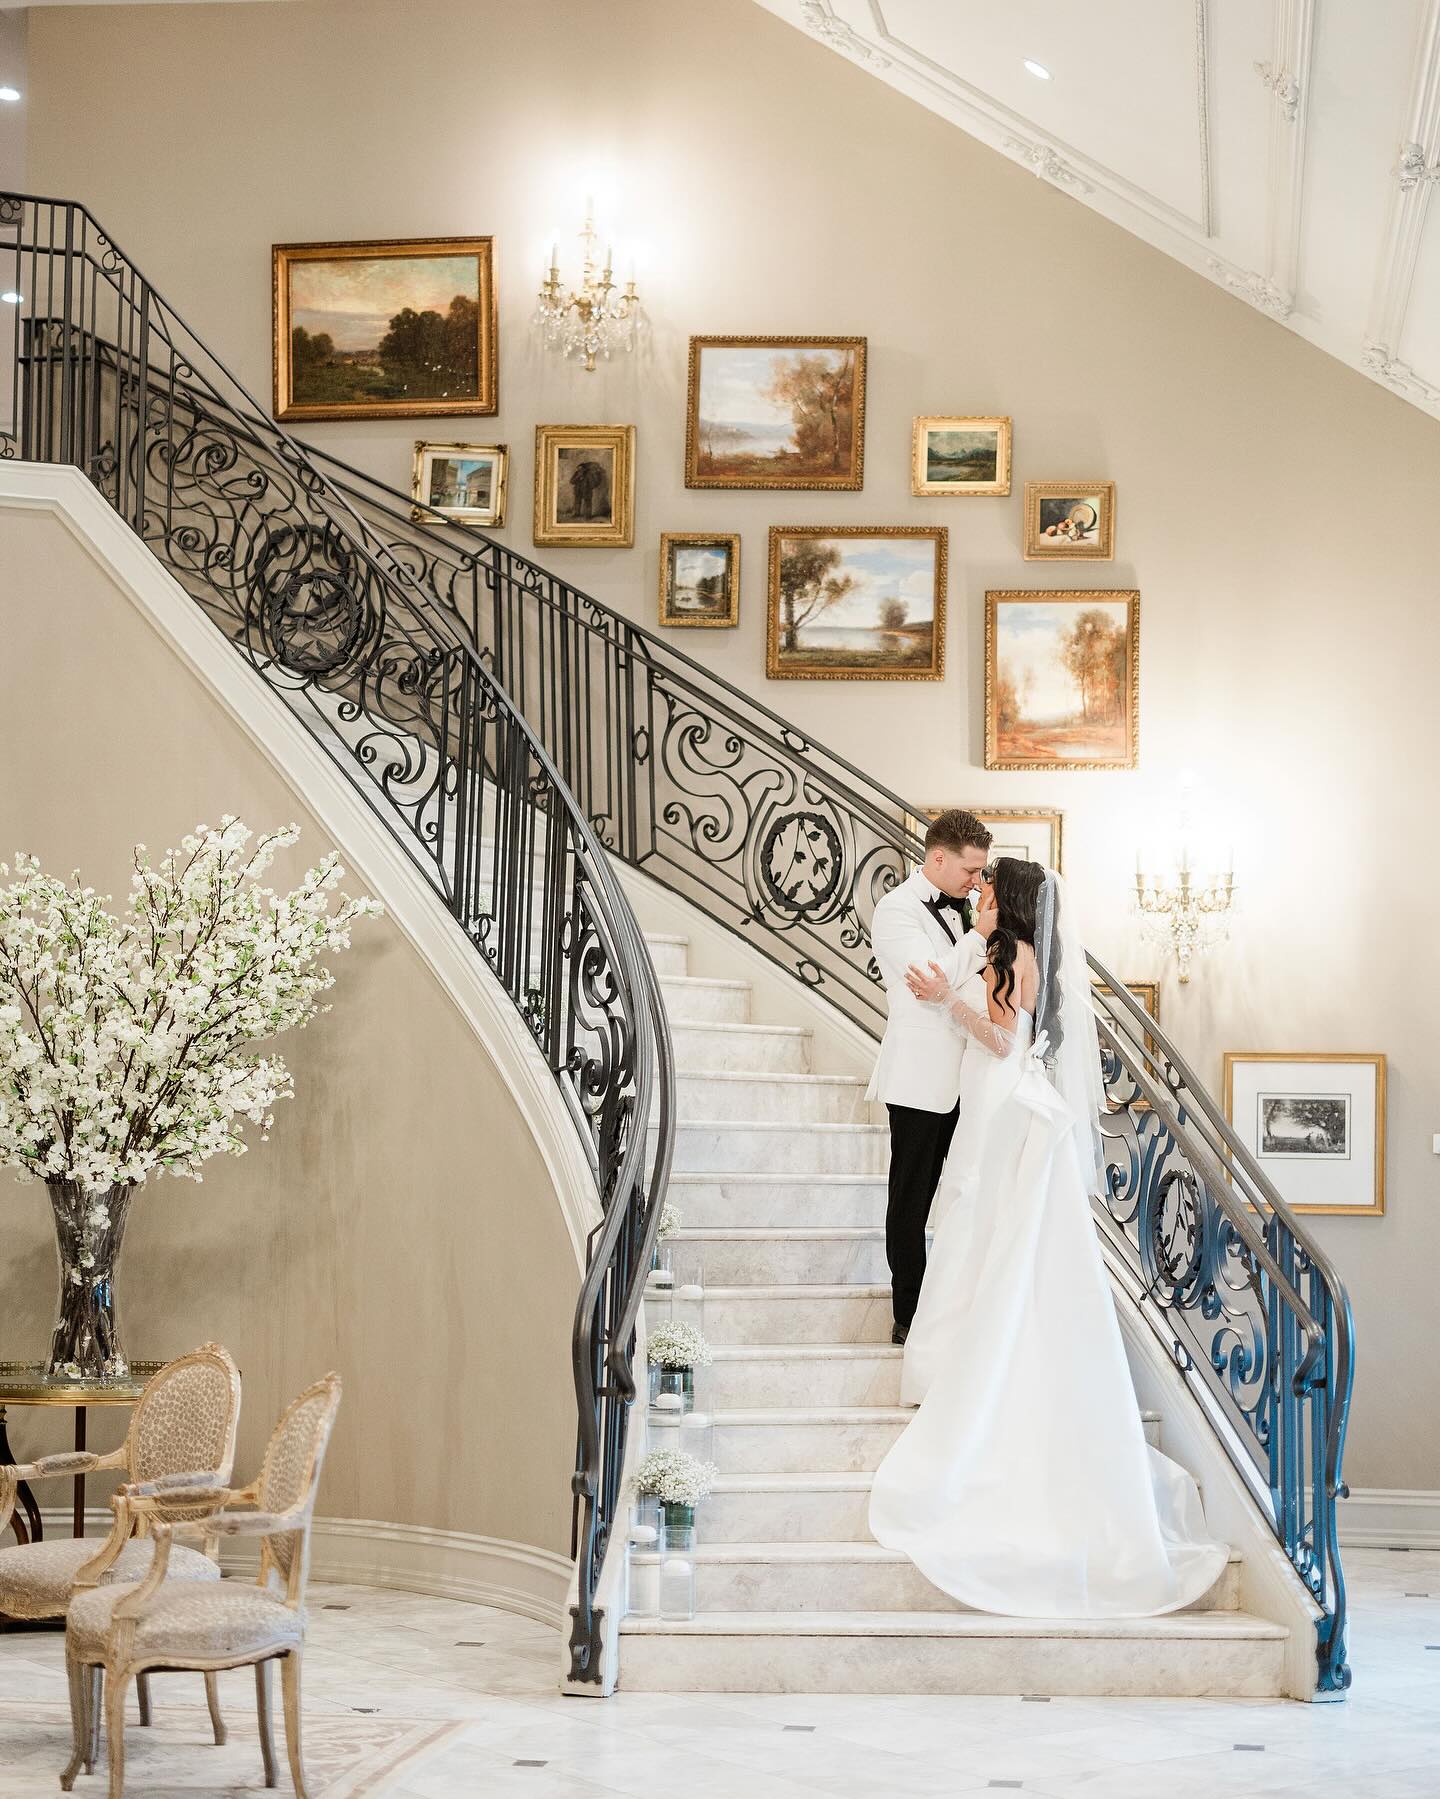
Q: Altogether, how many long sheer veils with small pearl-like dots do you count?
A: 1